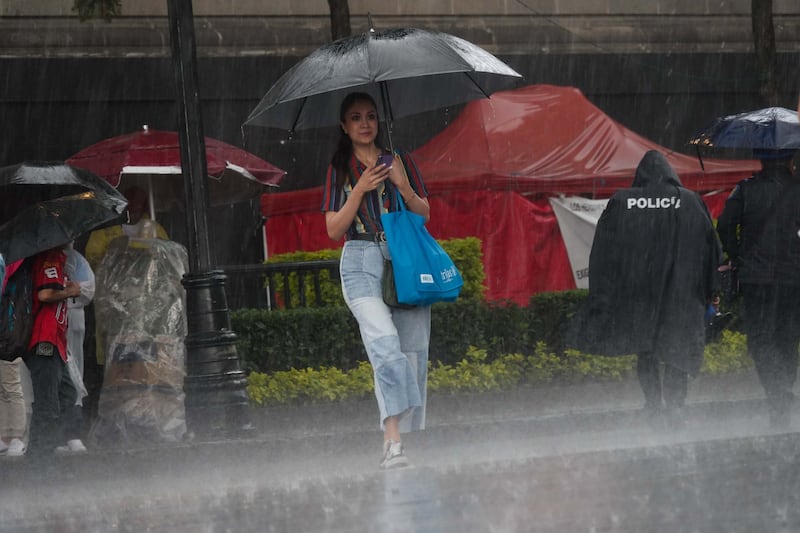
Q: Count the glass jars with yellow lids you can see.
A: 0